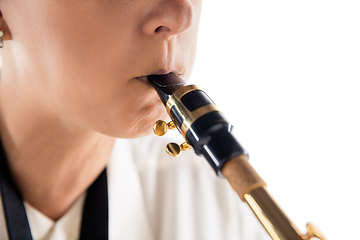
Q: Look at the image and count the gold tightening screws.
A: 2